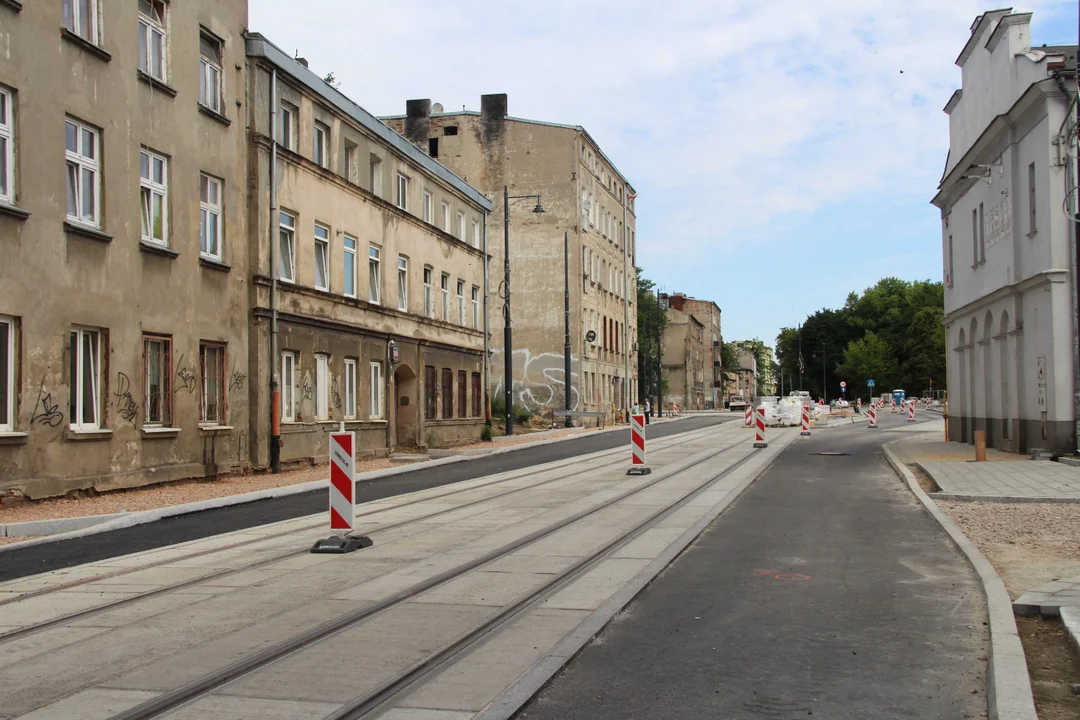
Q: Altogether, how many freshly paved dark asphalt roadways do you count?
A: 2